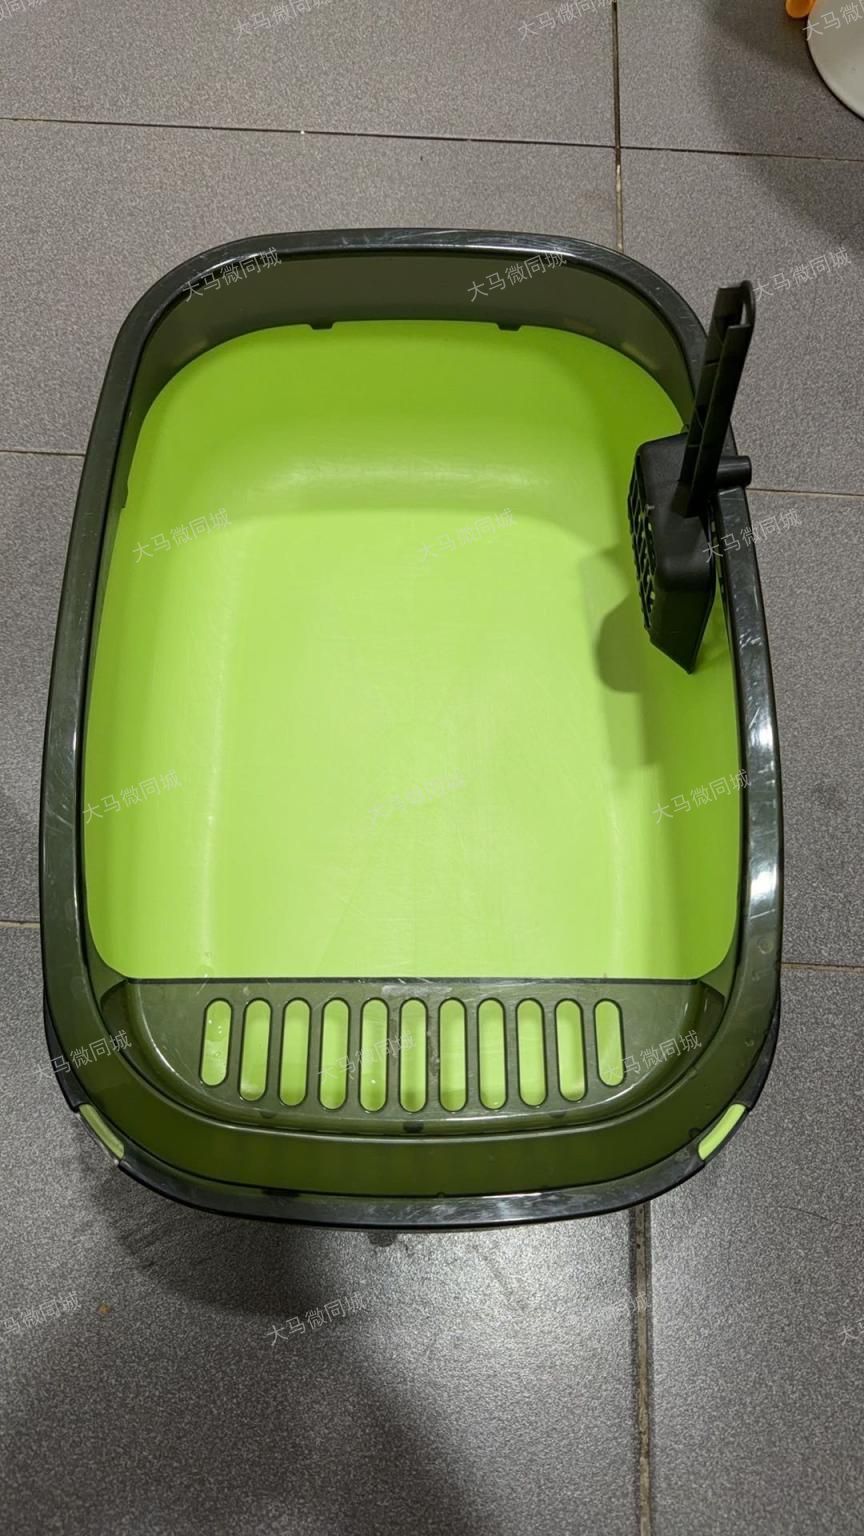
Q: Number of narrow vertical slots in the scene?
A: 11